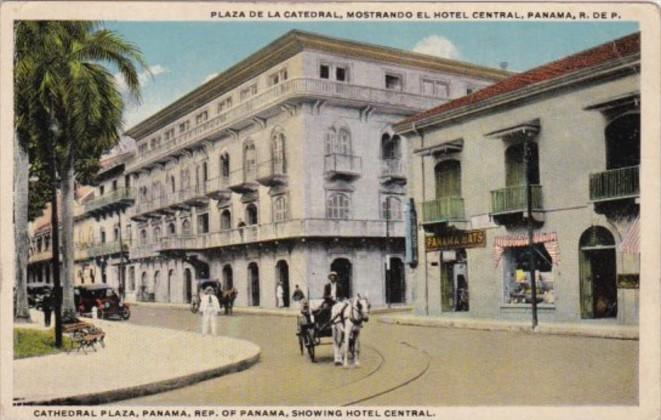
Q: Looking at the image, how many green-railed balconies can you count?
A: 3